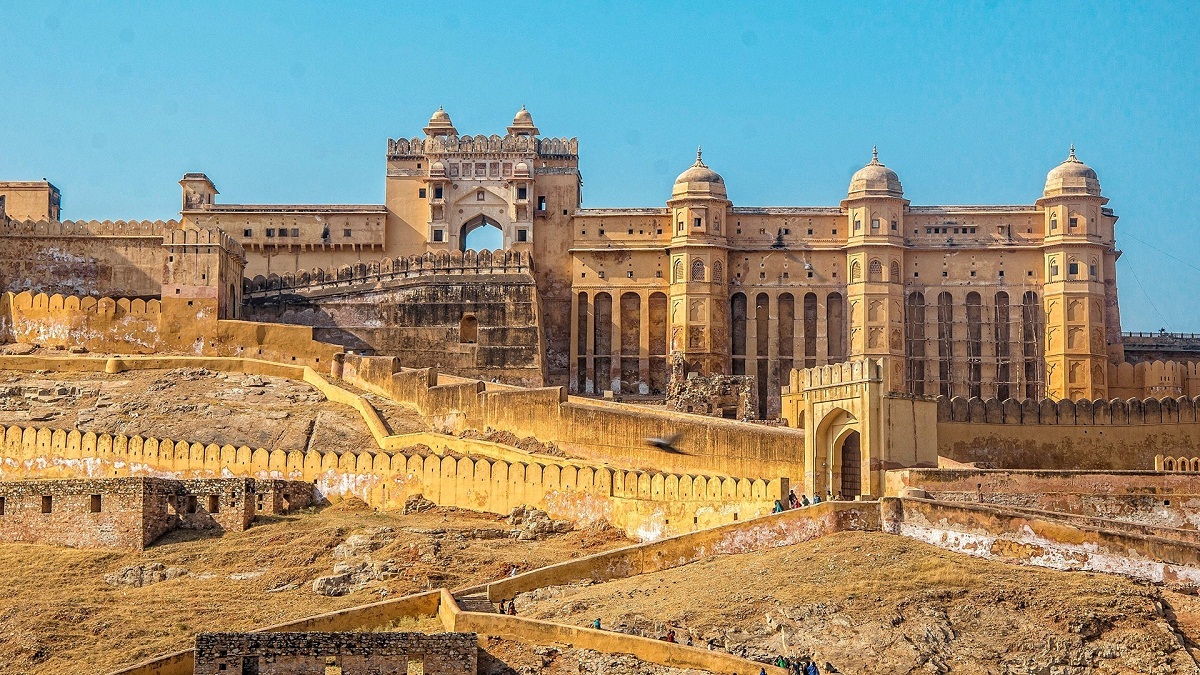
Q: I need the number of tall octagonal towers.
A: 3